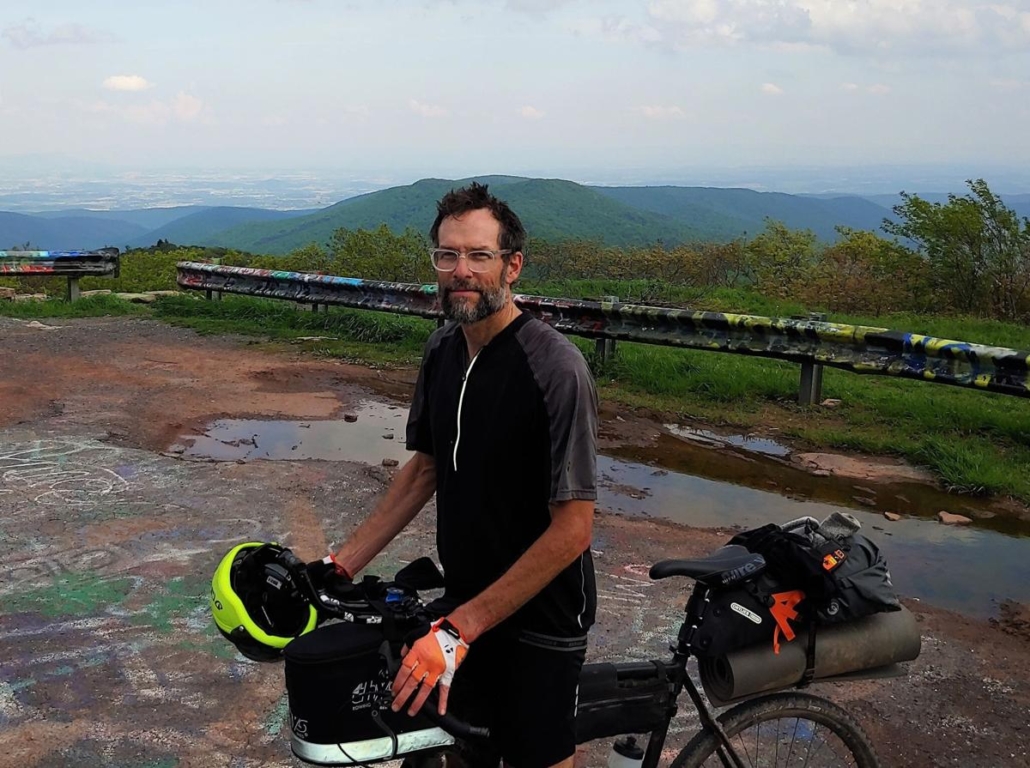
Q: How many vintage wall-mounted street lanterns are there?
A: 0